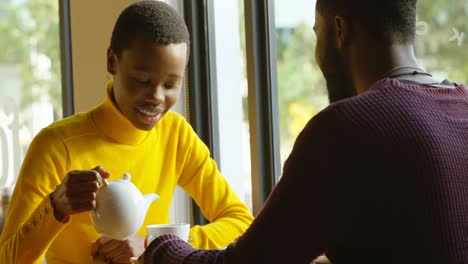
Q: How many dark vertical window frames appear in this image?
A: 3